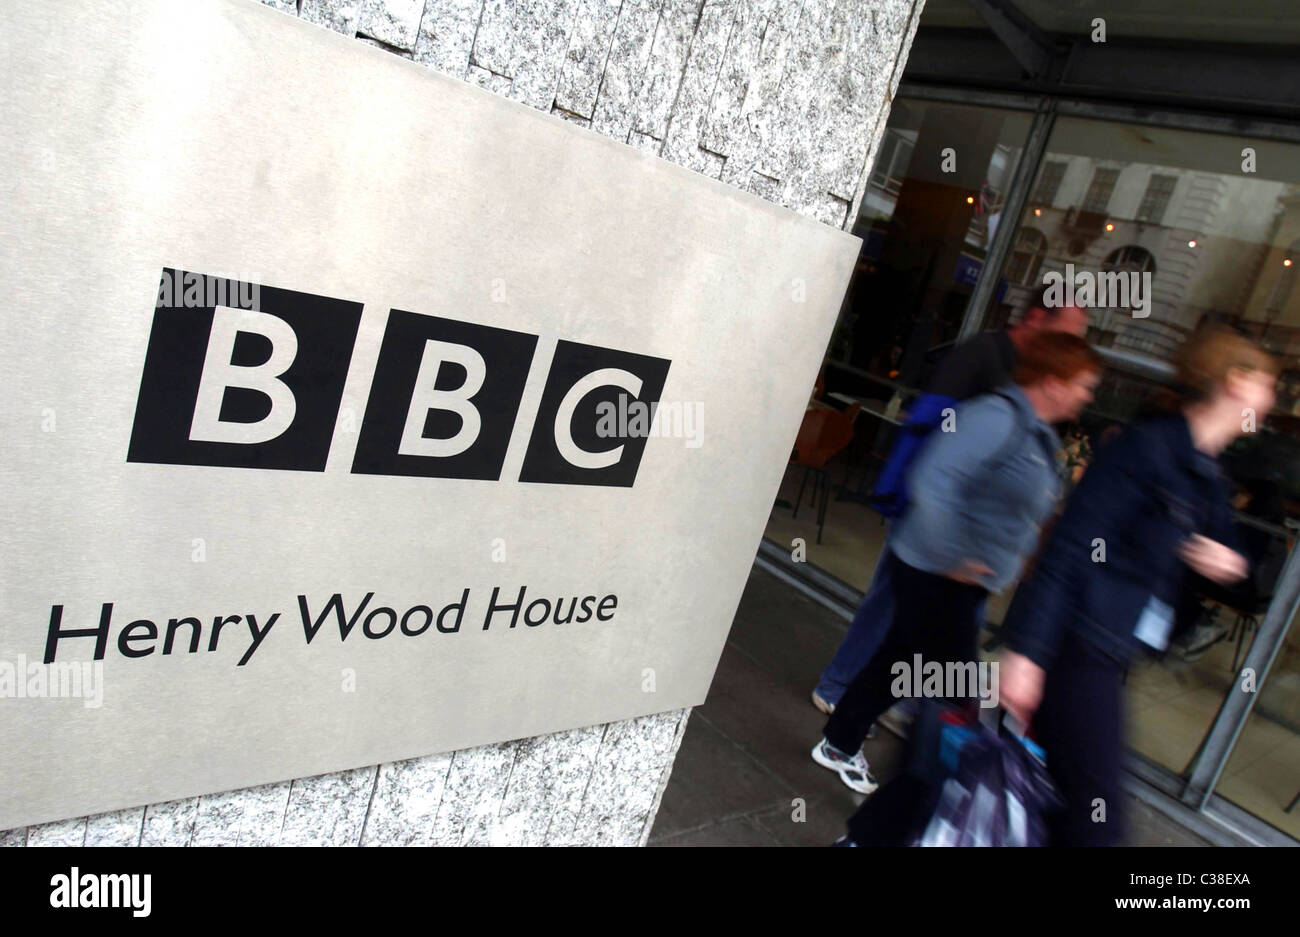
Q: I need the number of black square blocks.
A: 3